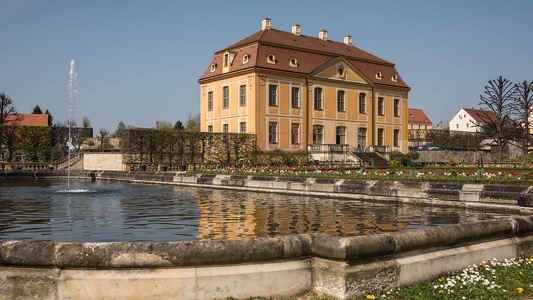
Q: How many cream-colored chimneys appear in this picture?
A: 4